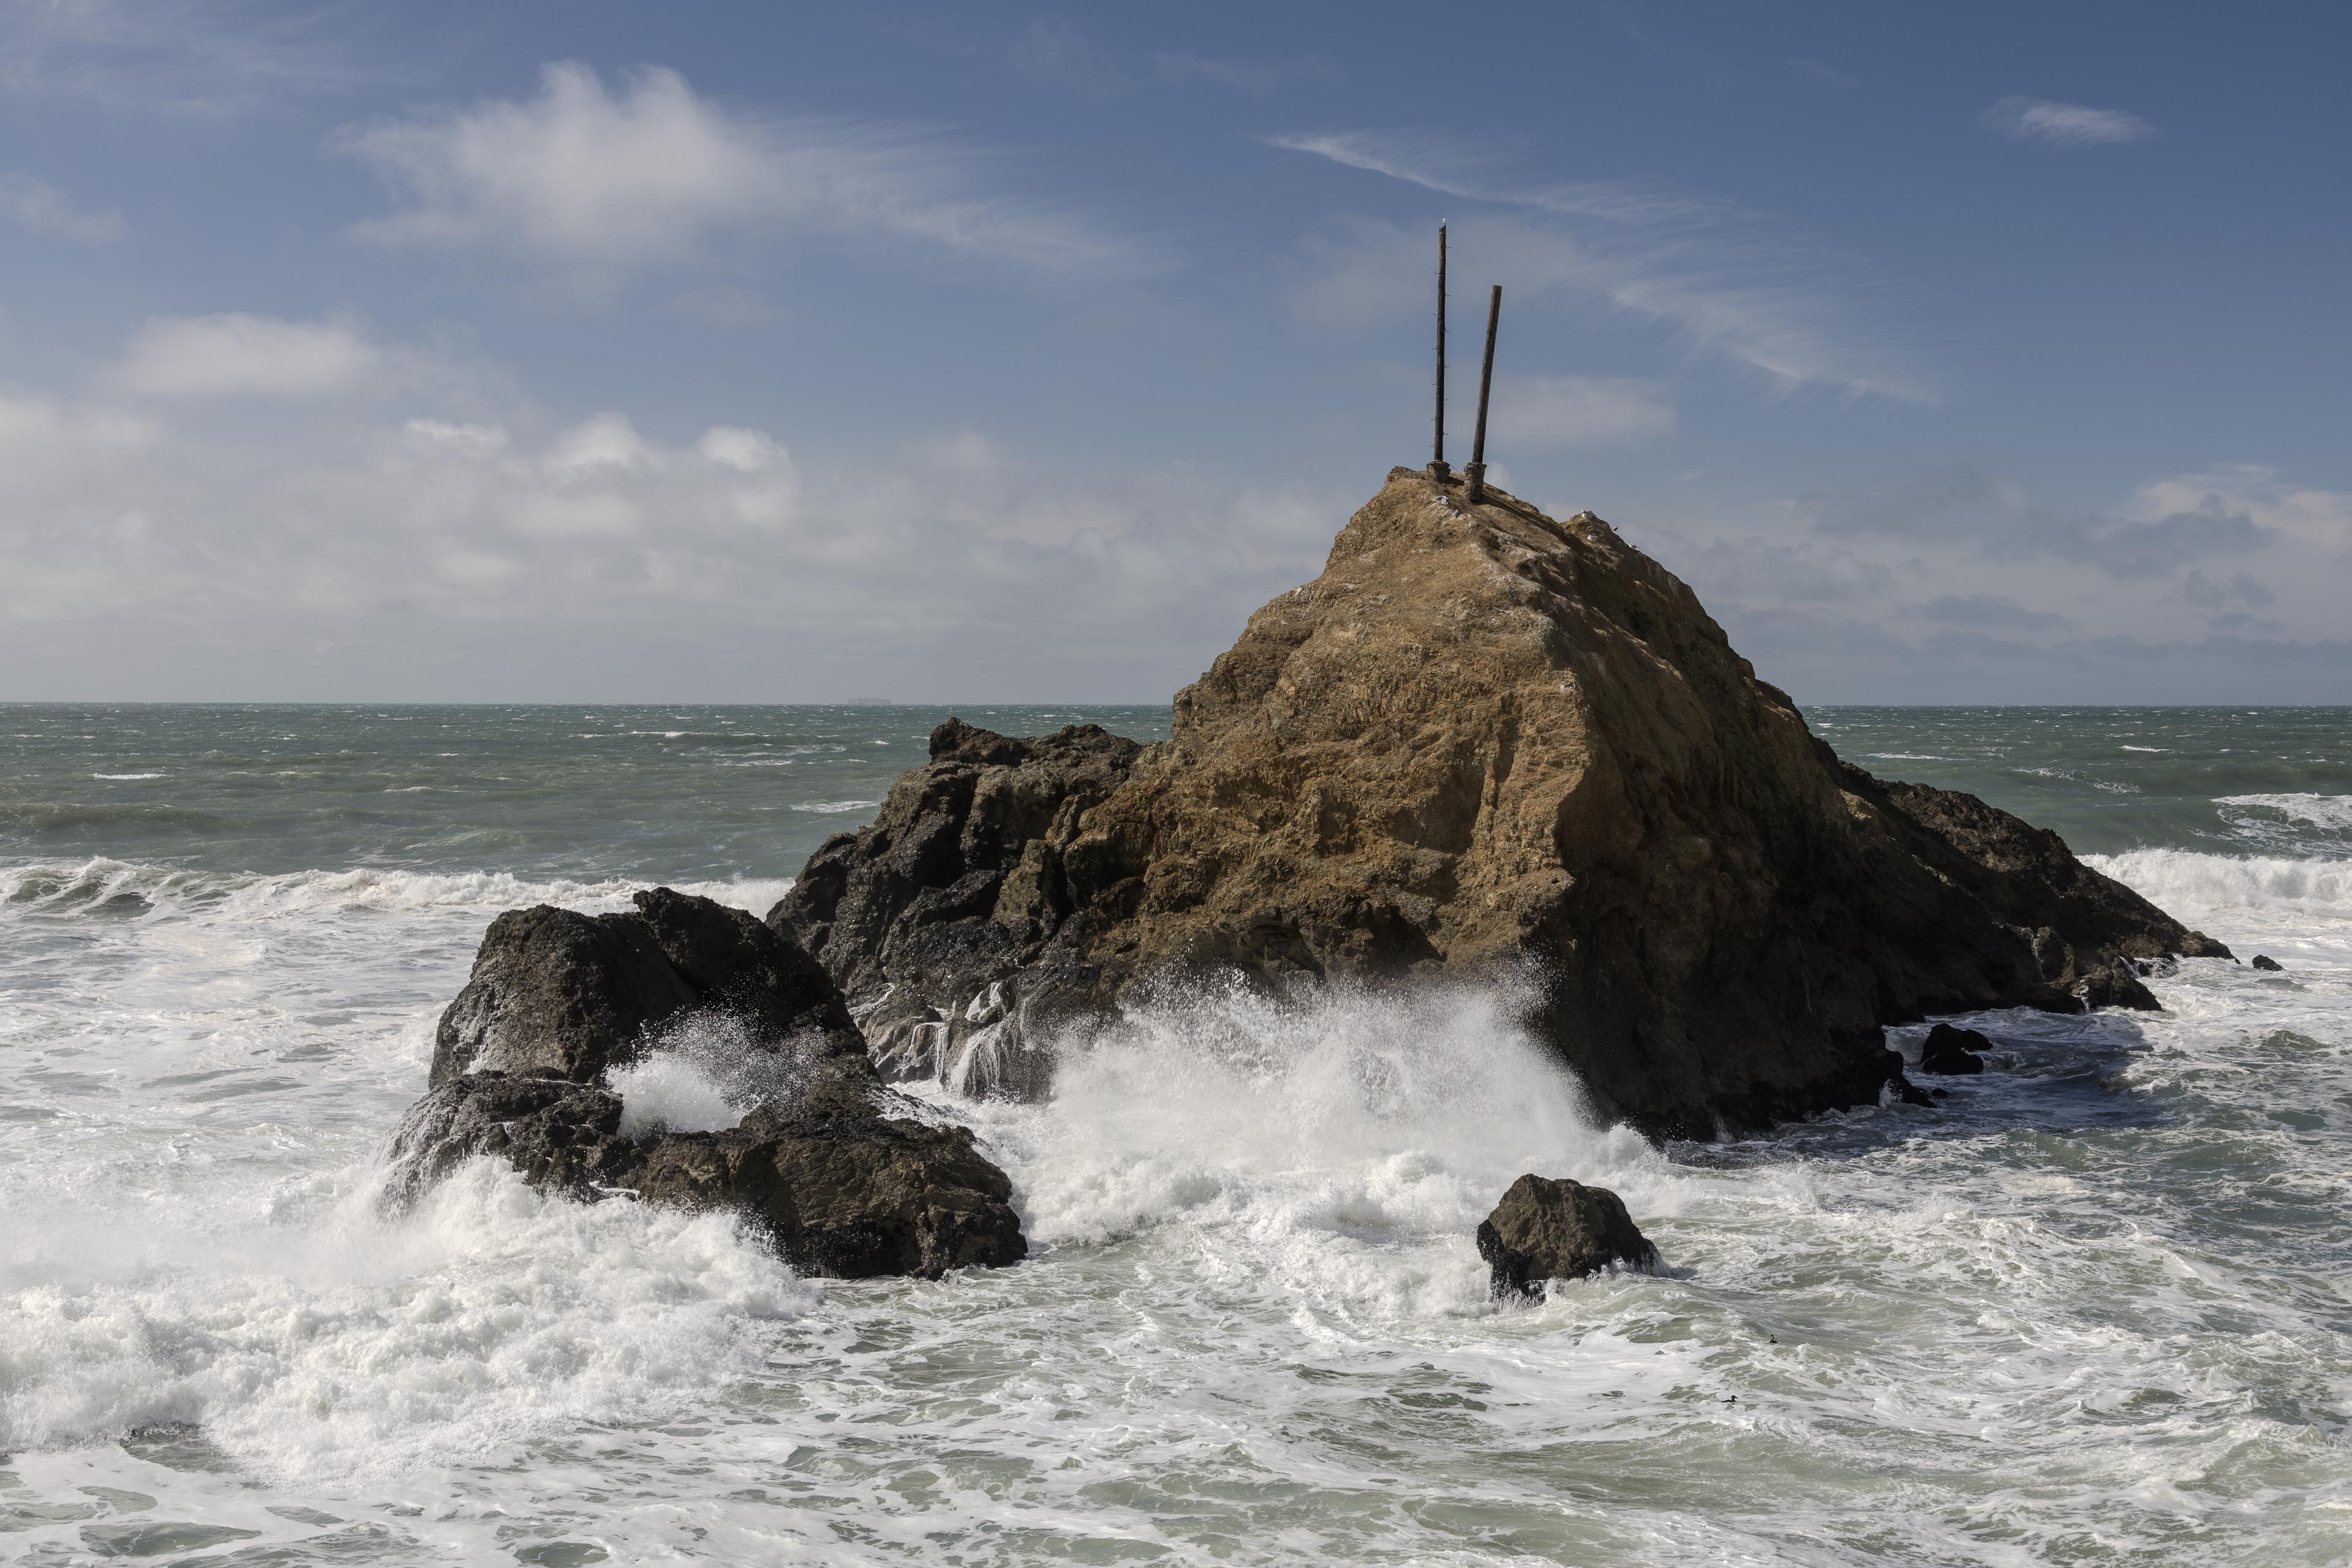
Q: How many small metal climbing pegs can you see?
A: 12